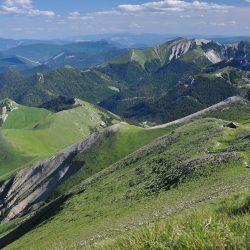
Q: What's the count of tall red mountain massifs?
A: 0